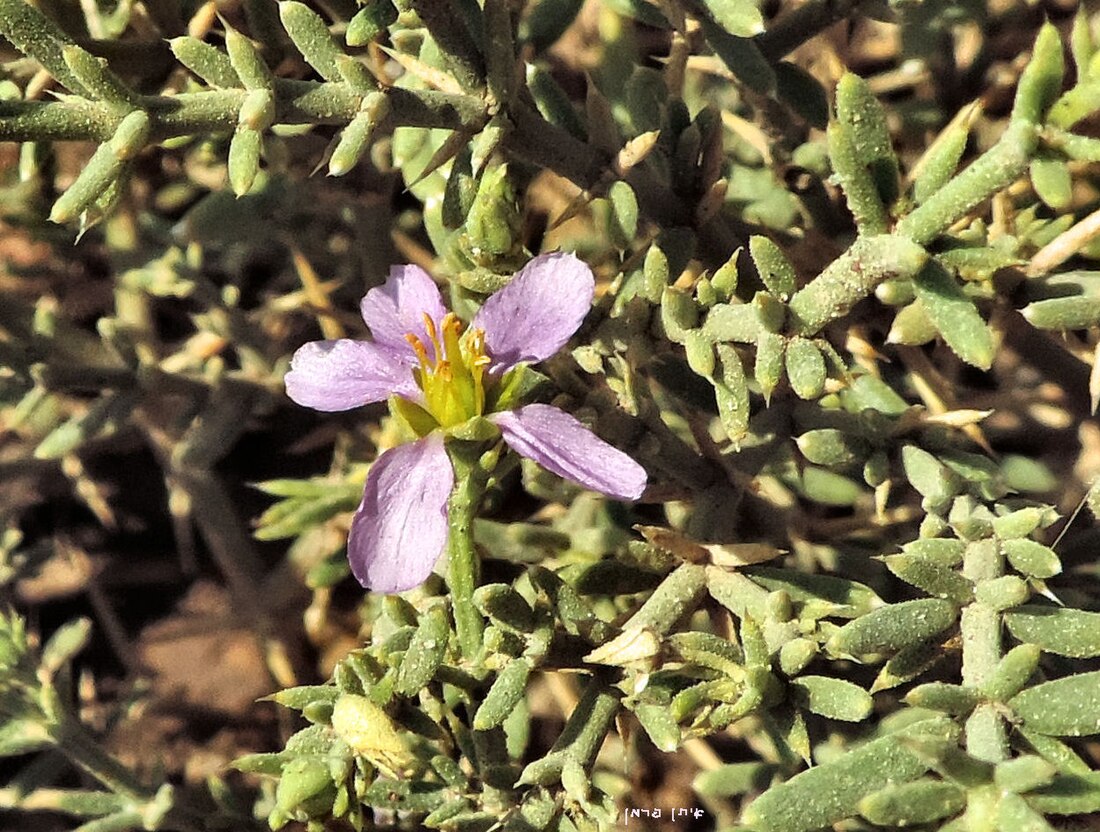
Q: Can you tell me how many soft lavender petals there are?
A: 5